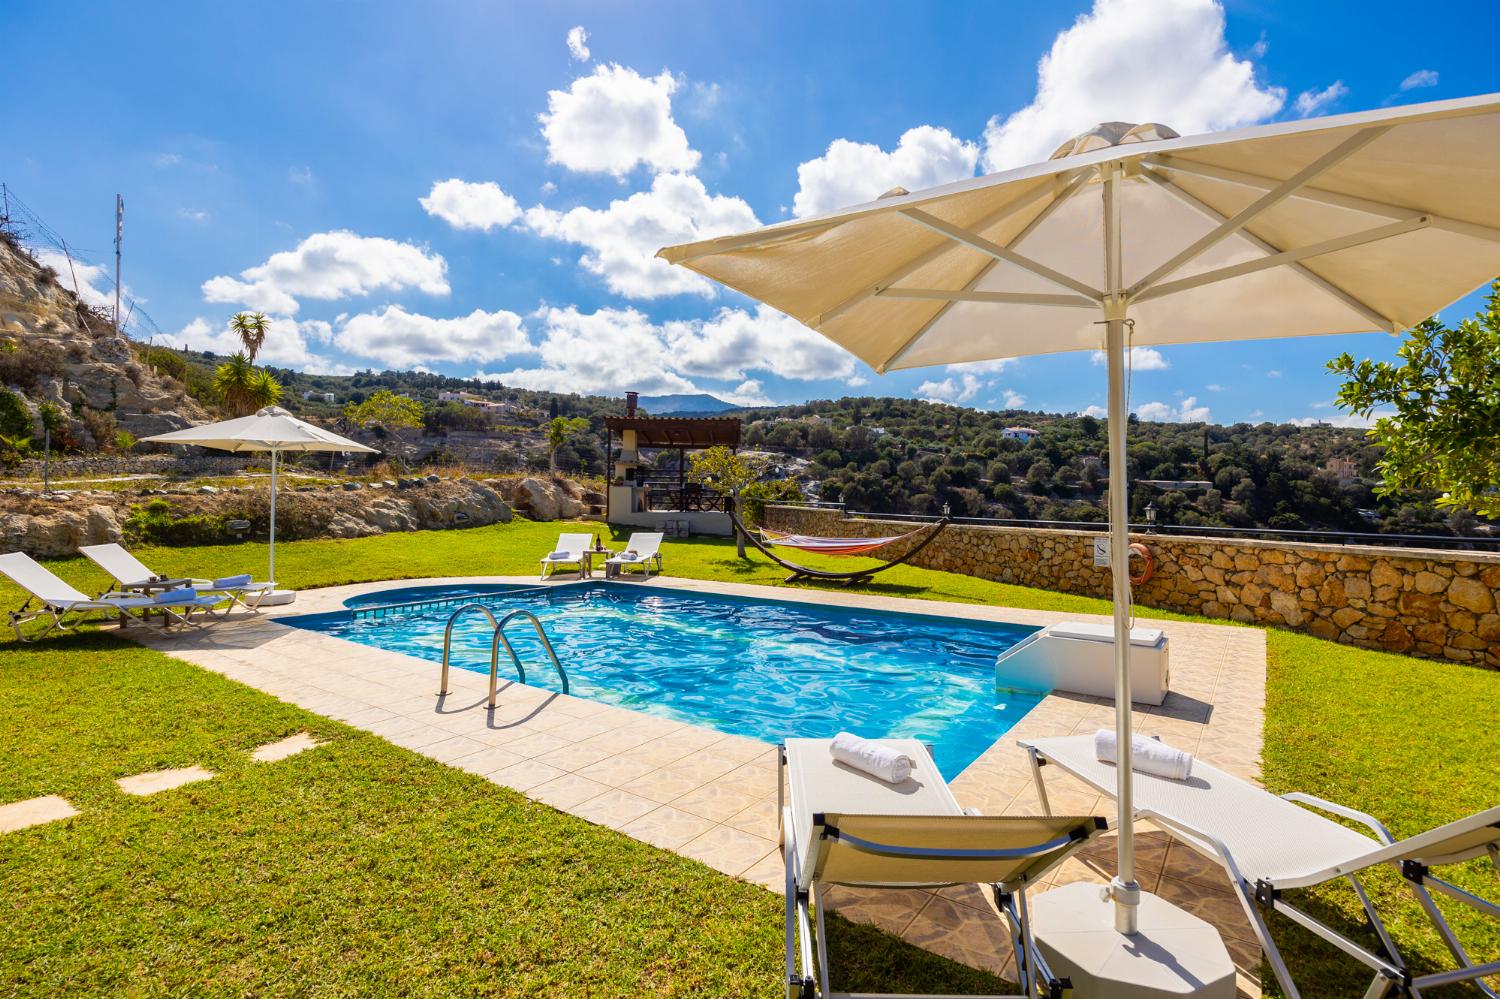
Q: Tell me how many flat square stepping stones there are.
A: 3